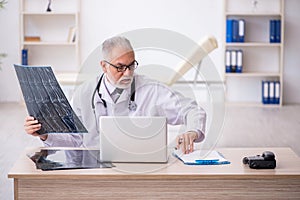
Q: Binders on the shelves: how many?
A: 12